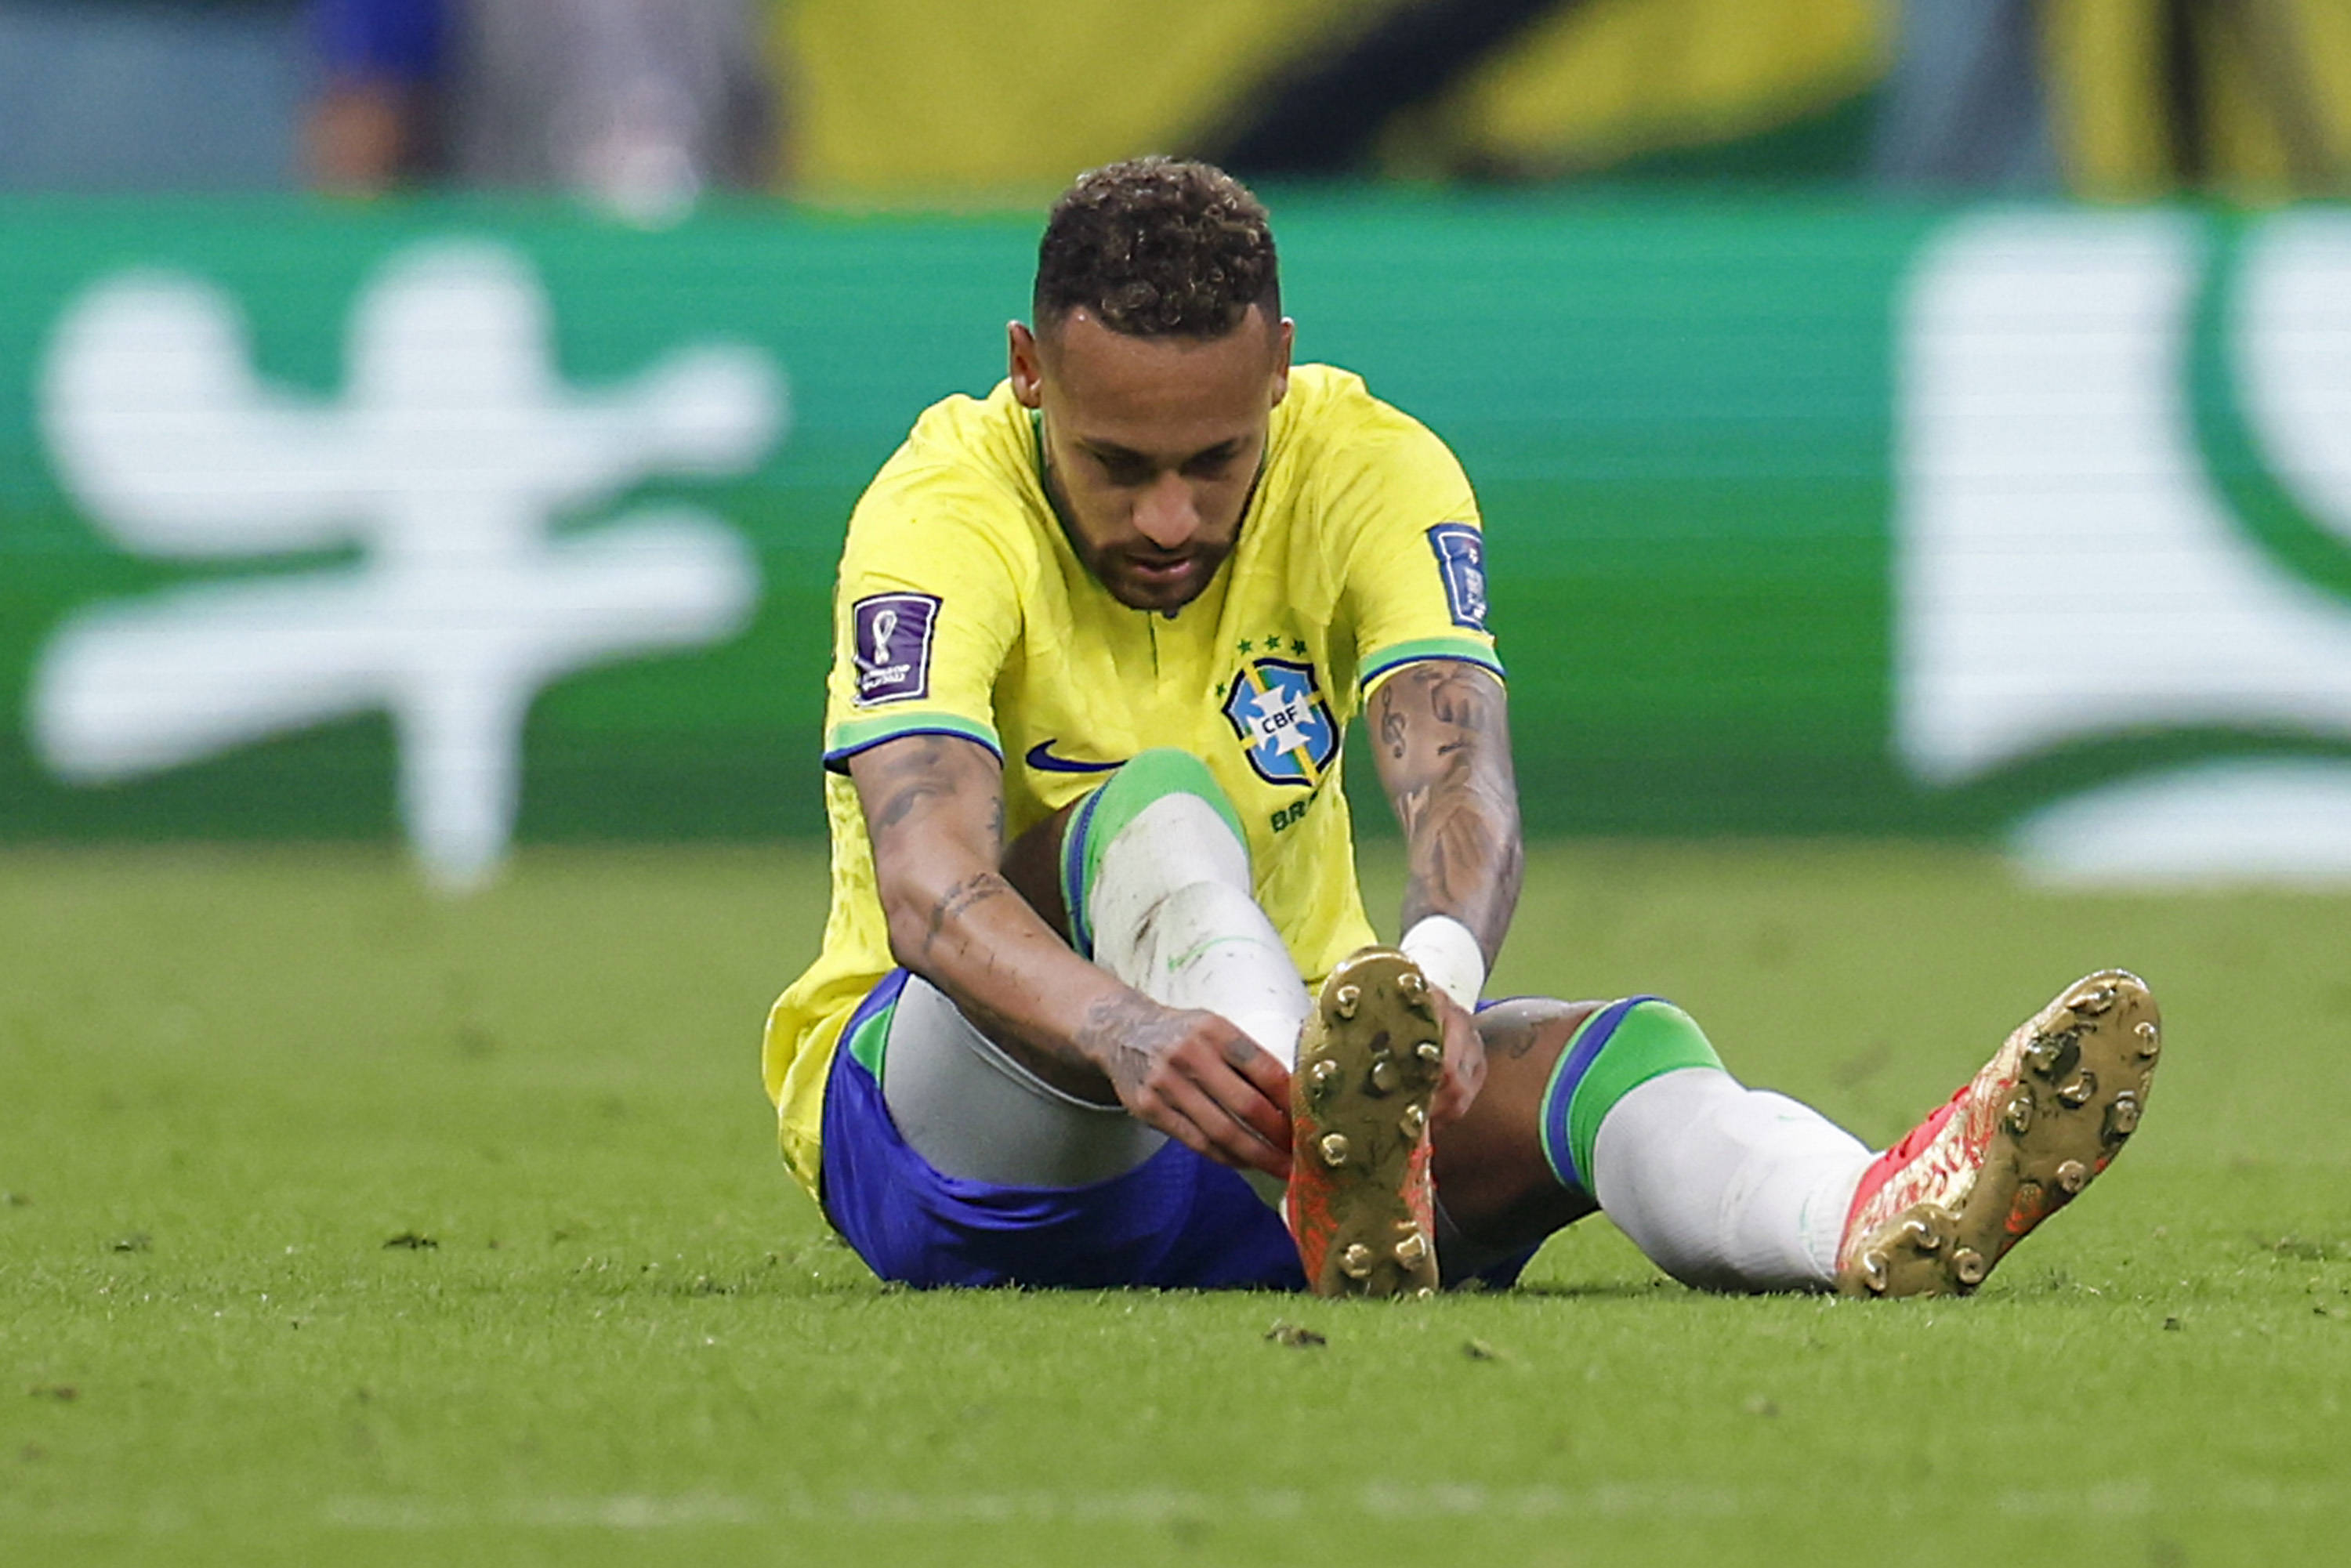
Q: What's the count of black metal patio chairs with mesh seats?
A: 0